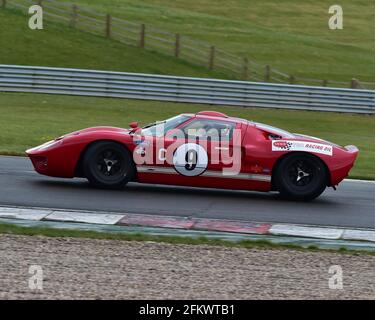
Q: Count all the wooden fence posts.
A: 12